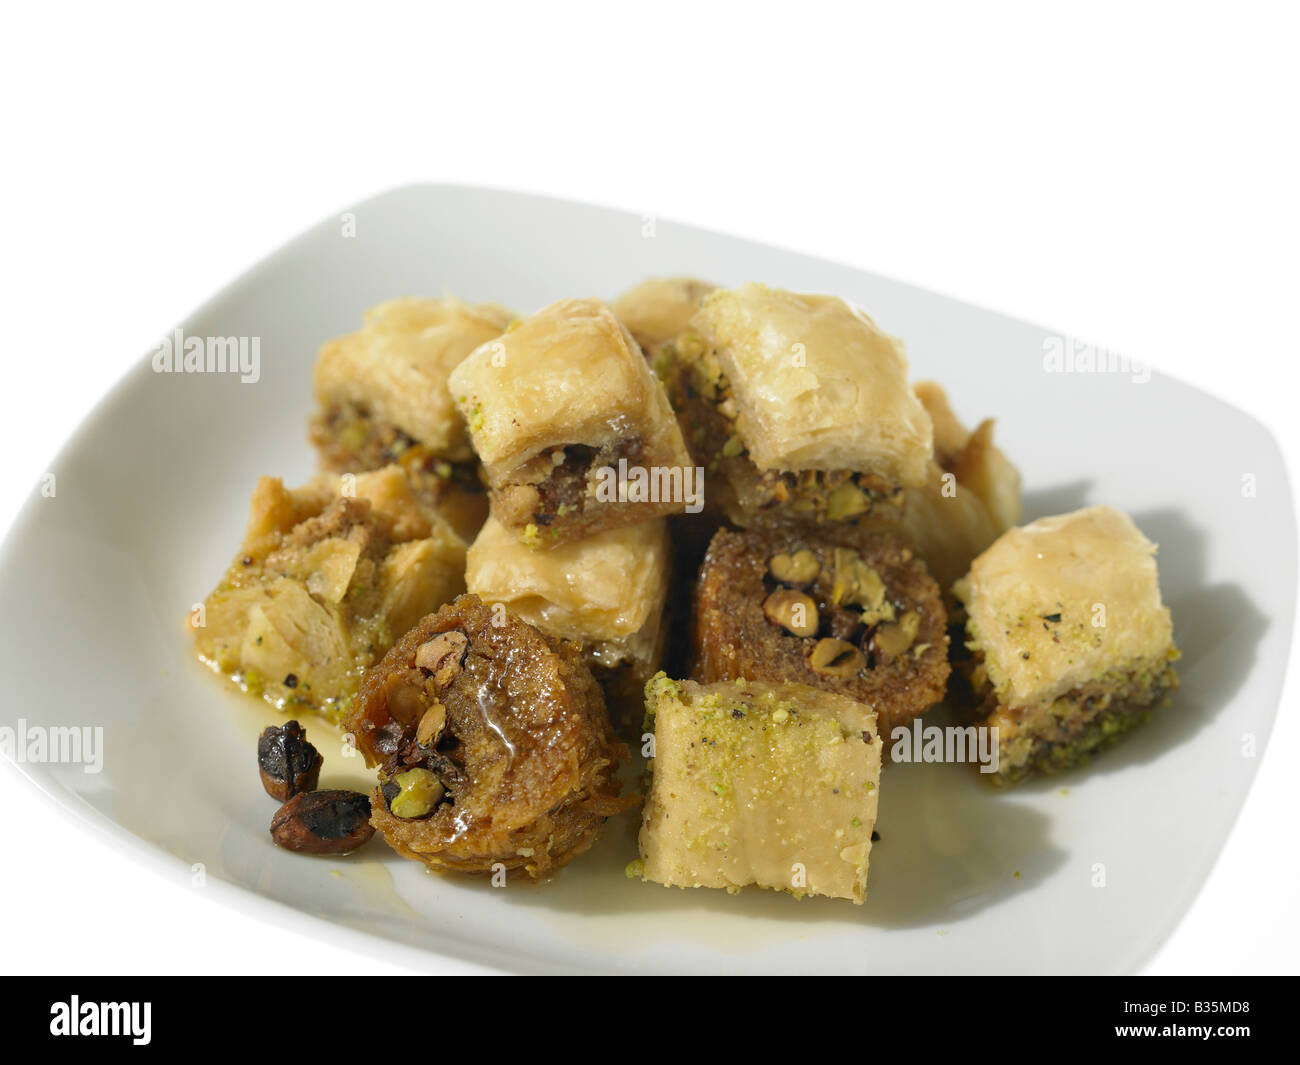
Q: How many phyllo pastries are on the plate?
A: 11